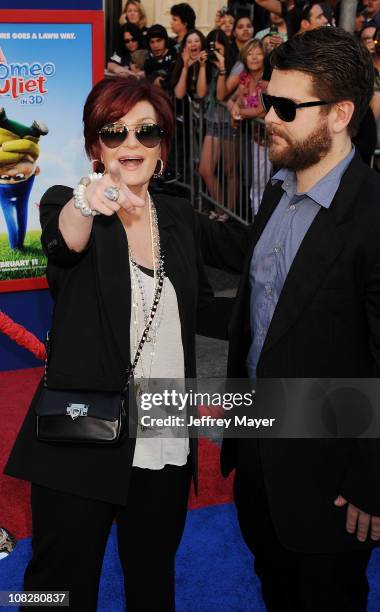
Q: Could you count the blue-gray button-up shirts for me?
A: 1